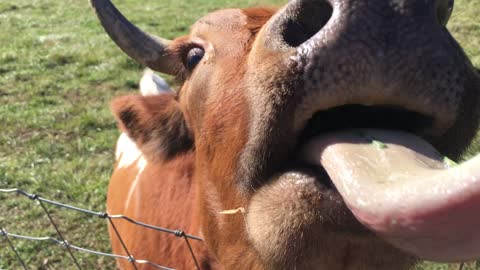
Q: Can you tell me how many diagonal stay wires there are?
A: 4